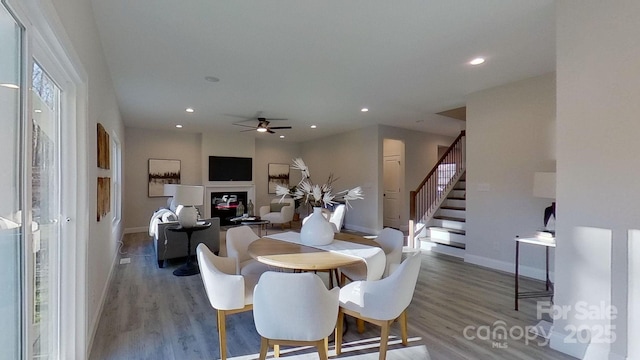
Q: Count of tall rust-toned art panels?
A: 2